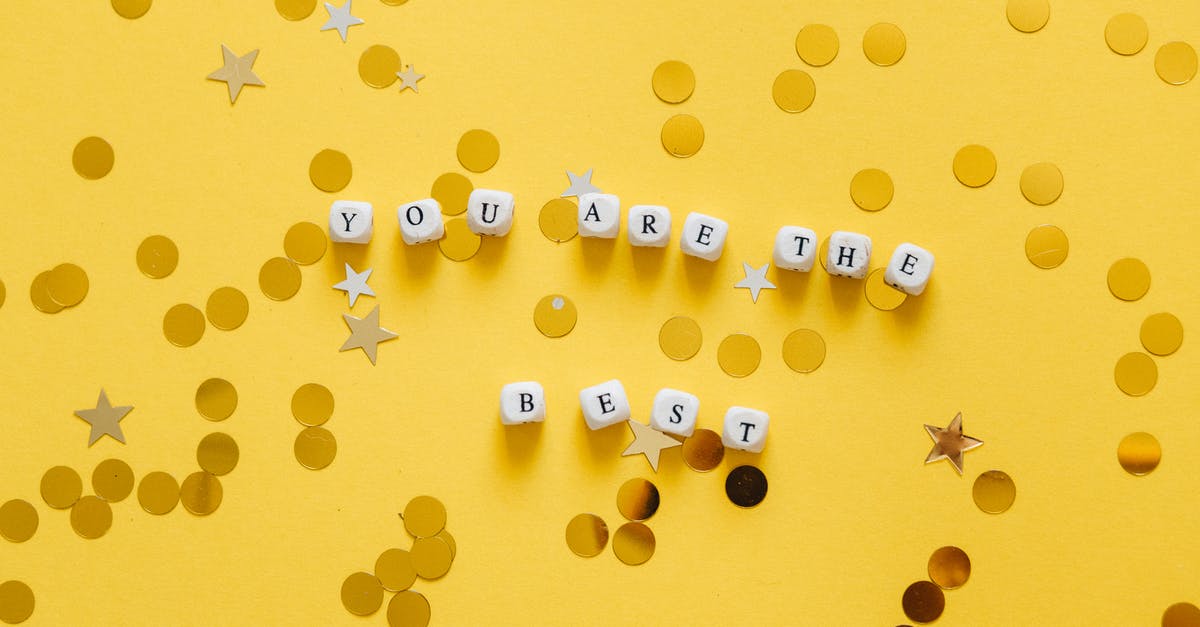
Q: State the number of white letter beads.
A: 13